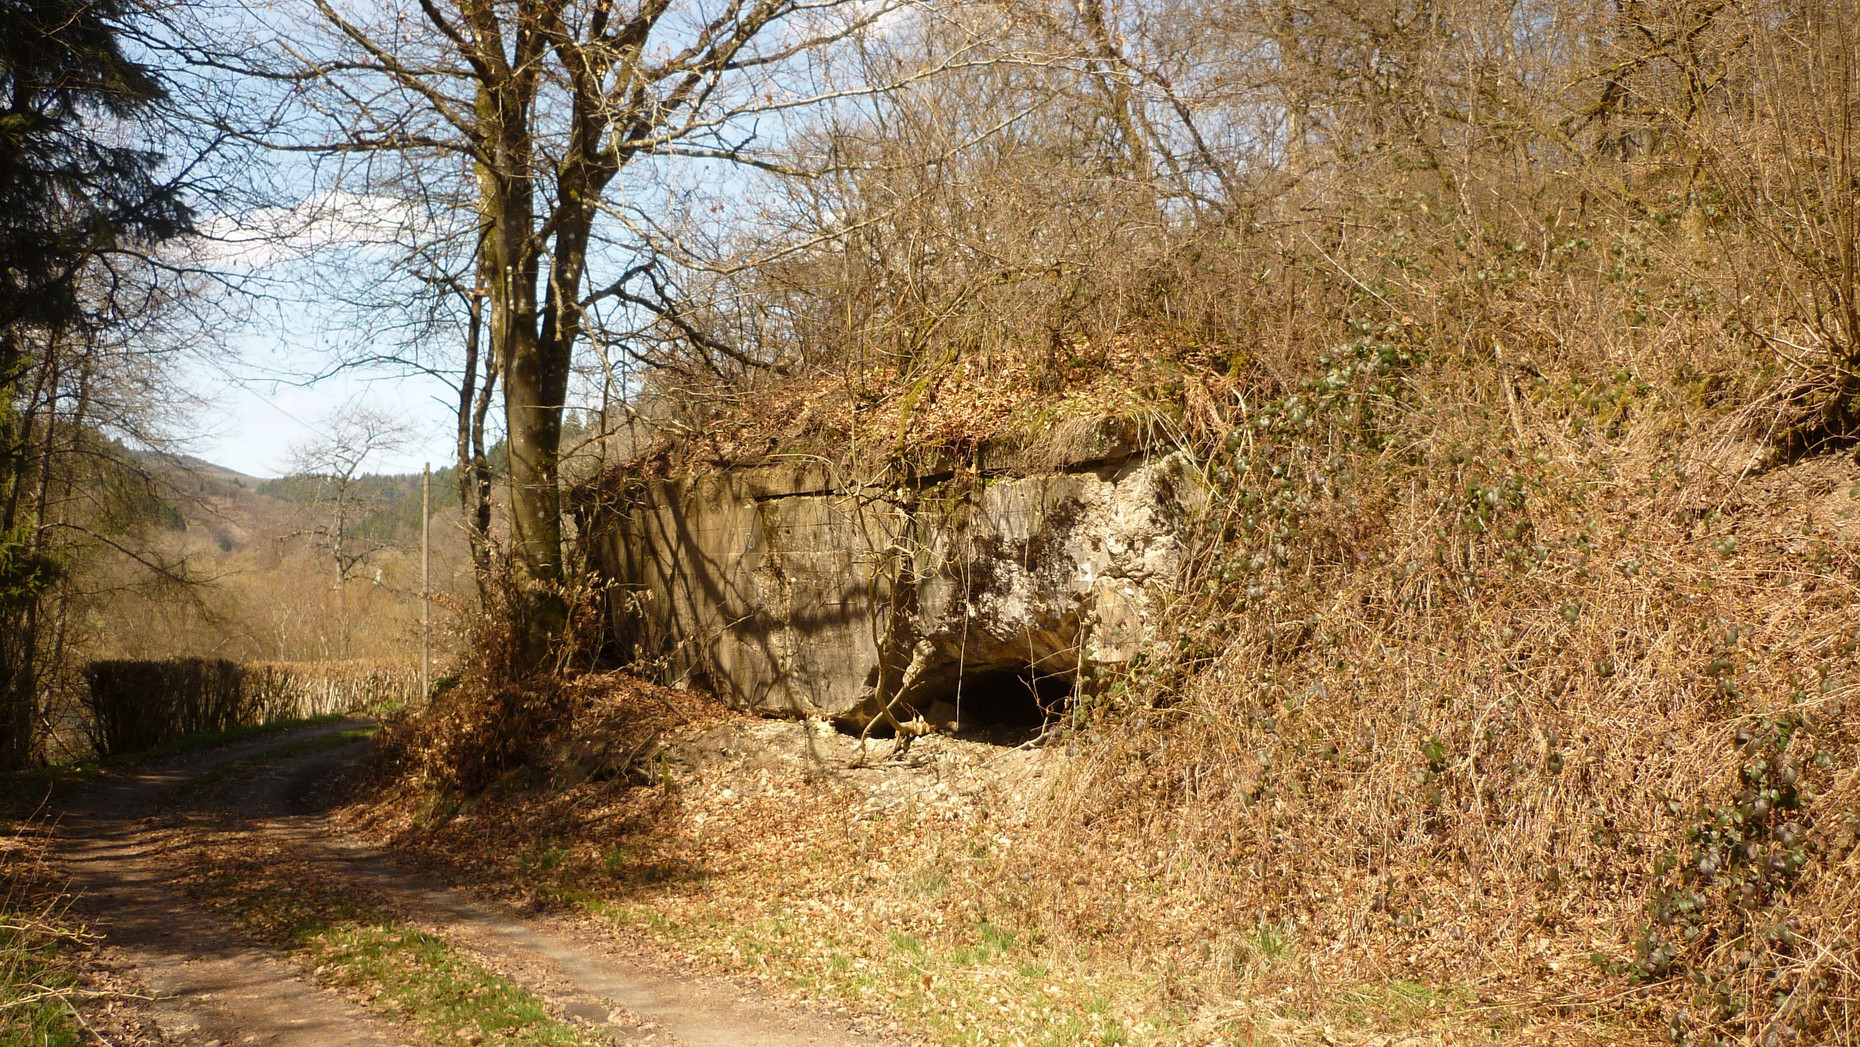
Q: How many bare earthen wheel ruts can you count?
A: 2